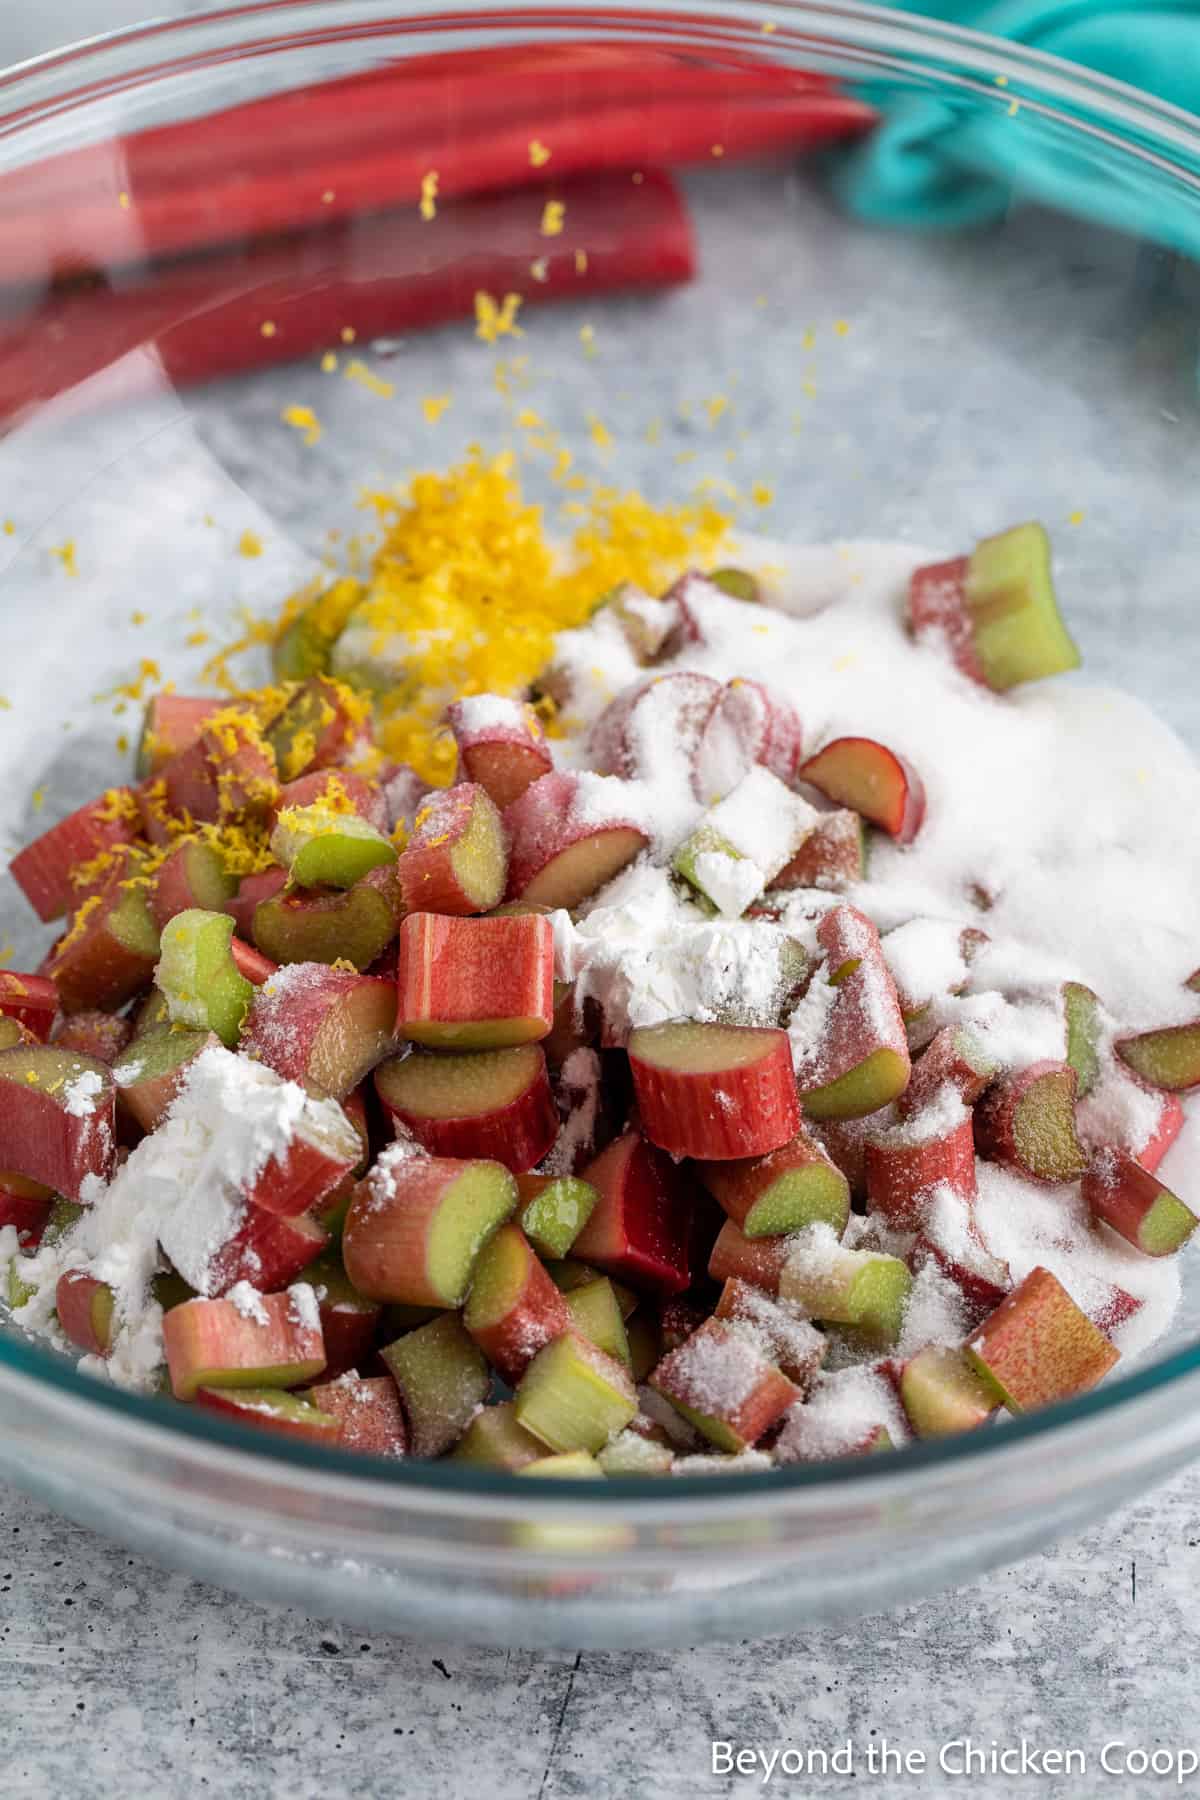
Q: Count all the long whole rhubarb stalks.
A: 2